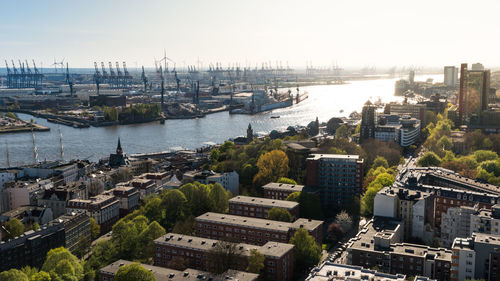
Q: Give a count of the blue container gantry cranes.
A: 10